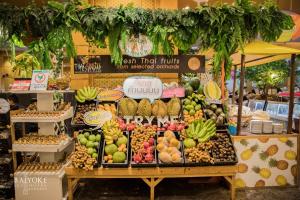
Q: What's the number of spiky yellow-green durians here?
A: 4